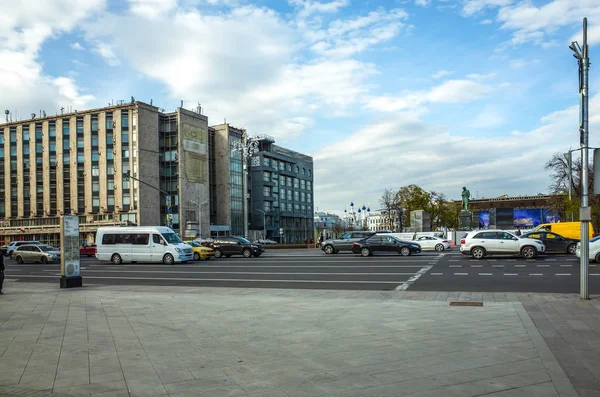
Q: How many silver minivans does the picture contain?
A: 1